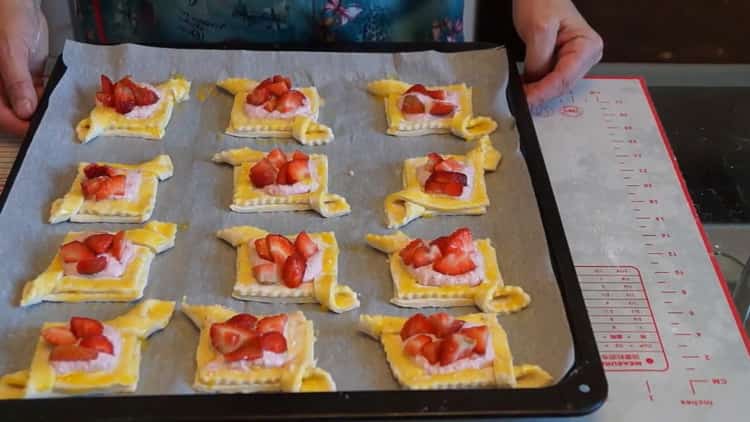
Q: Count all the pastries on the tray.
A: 12